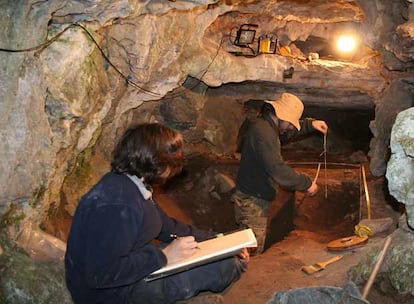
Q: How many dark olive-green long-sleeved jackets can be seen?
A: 1